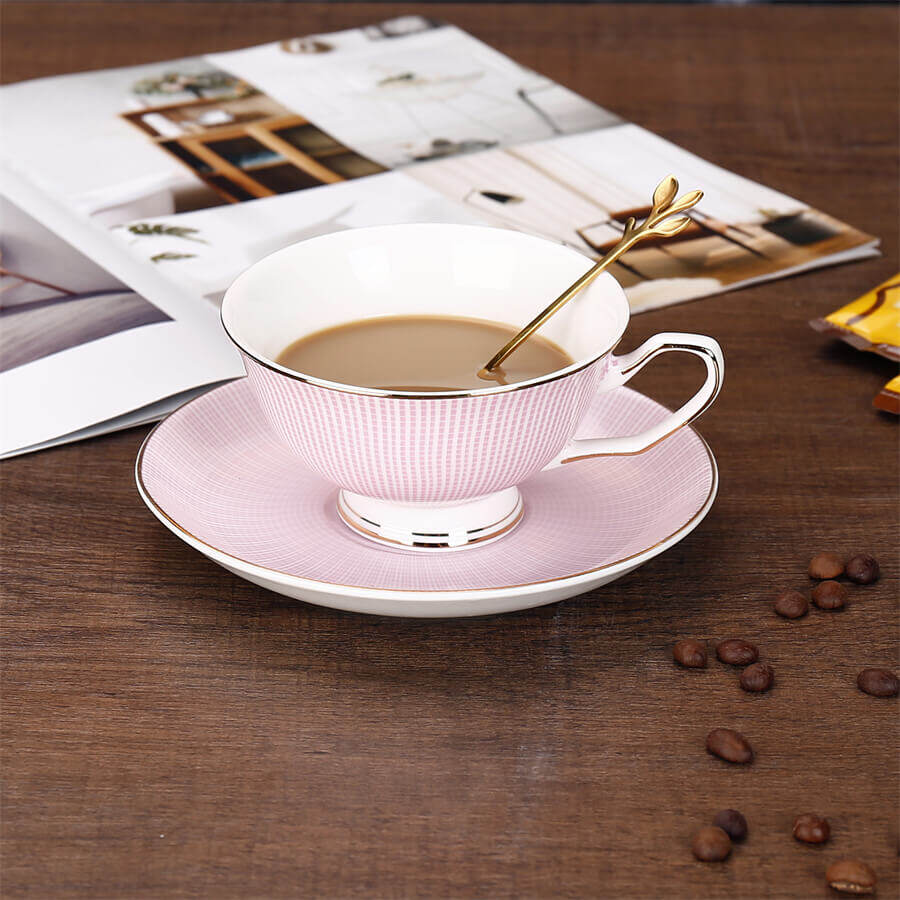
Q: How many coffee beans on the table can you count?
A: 13